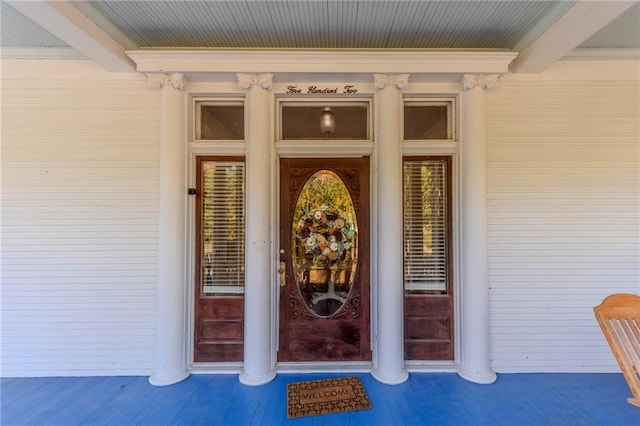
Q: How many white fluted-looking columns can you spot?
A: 4